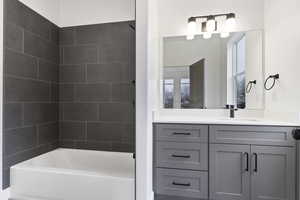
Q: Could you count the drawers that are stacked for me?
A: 3